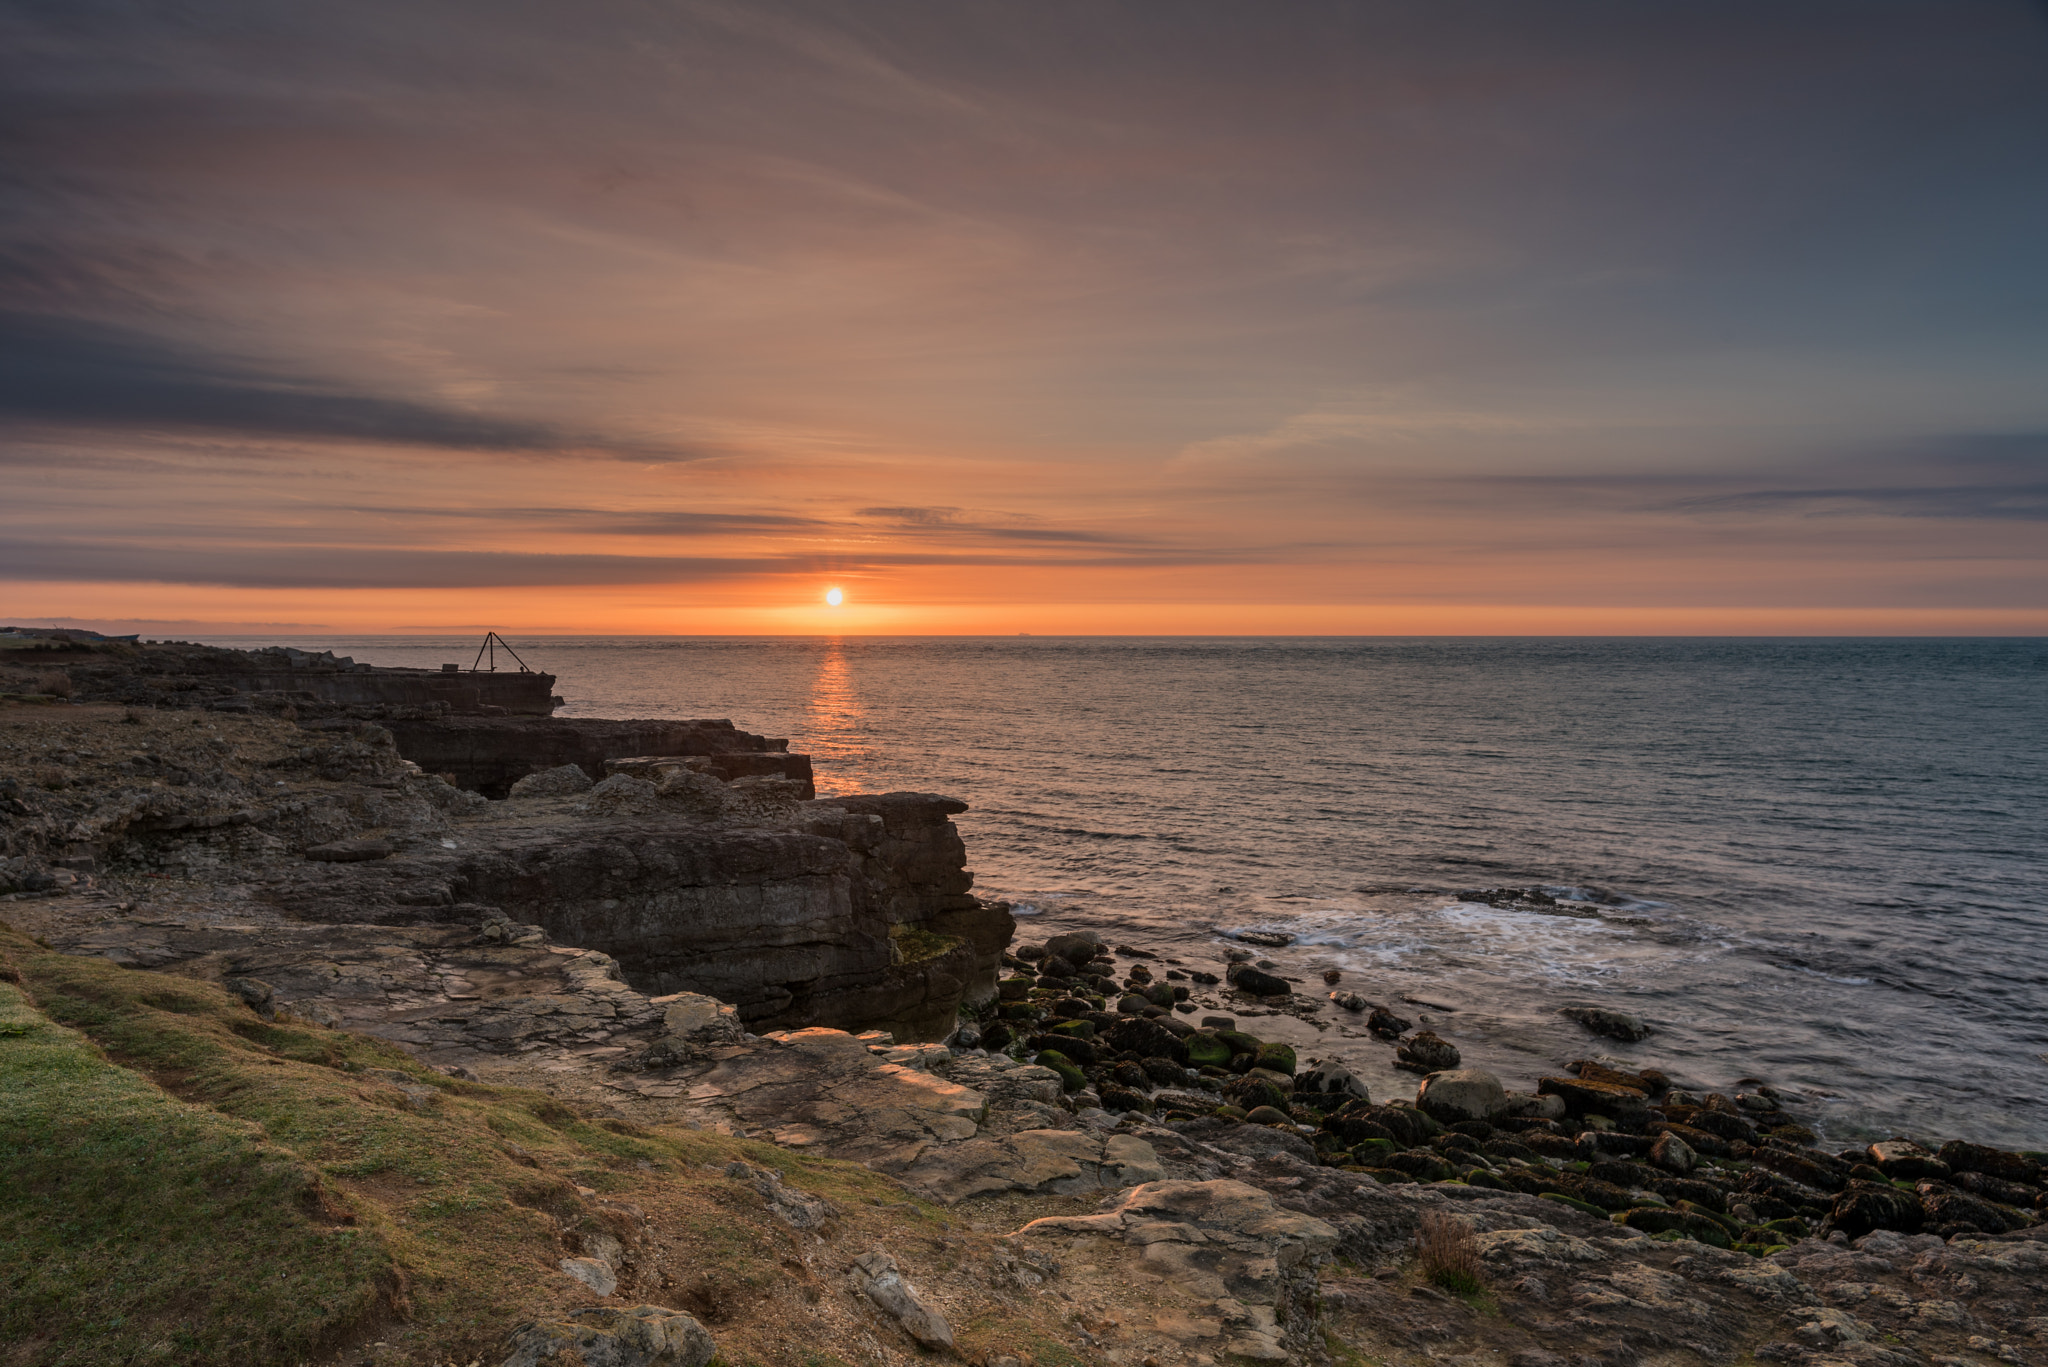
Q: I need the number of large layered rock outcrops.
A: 3